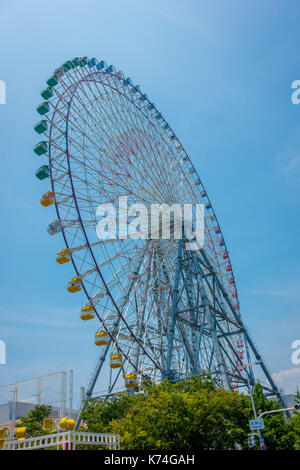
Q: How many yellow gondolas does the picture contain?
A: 7